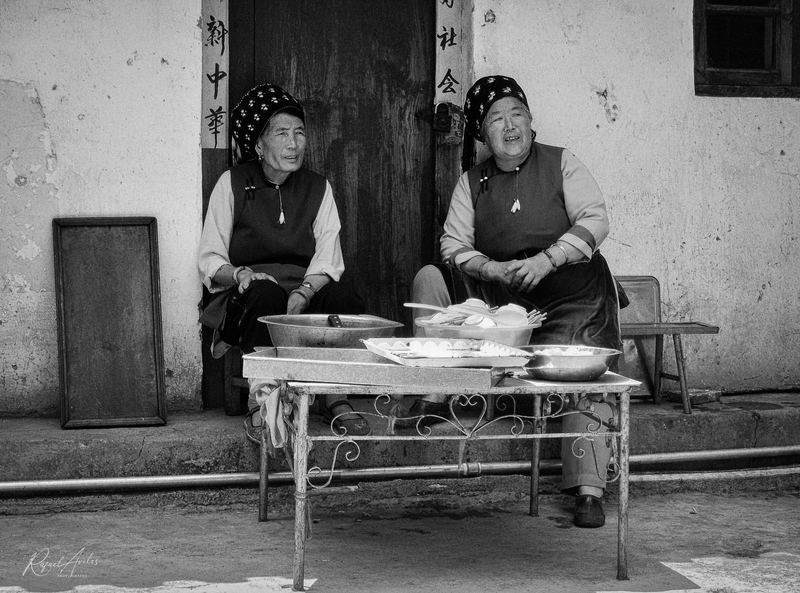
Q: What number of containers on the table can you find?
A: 5